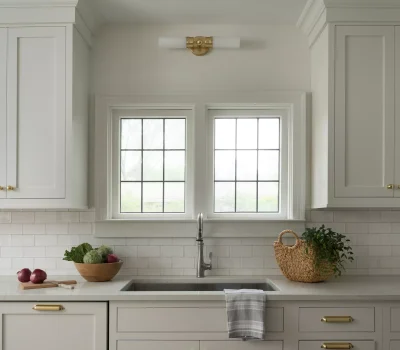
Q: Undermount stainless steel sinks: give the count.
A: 1